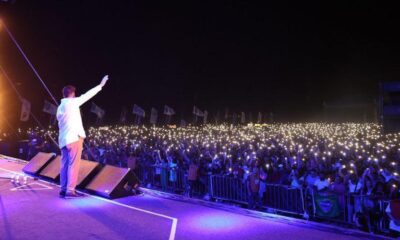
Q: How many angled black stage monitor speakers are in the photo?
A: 4